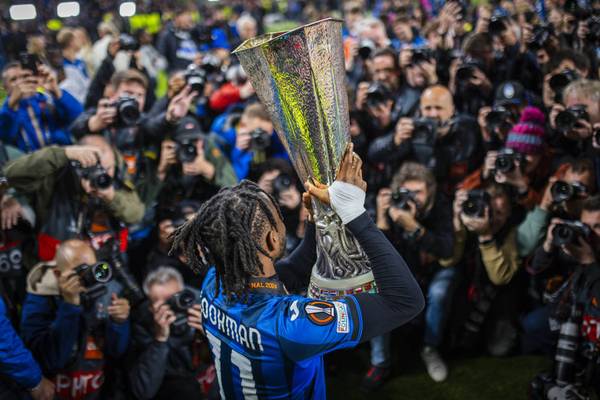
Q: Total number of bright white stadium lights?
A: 3